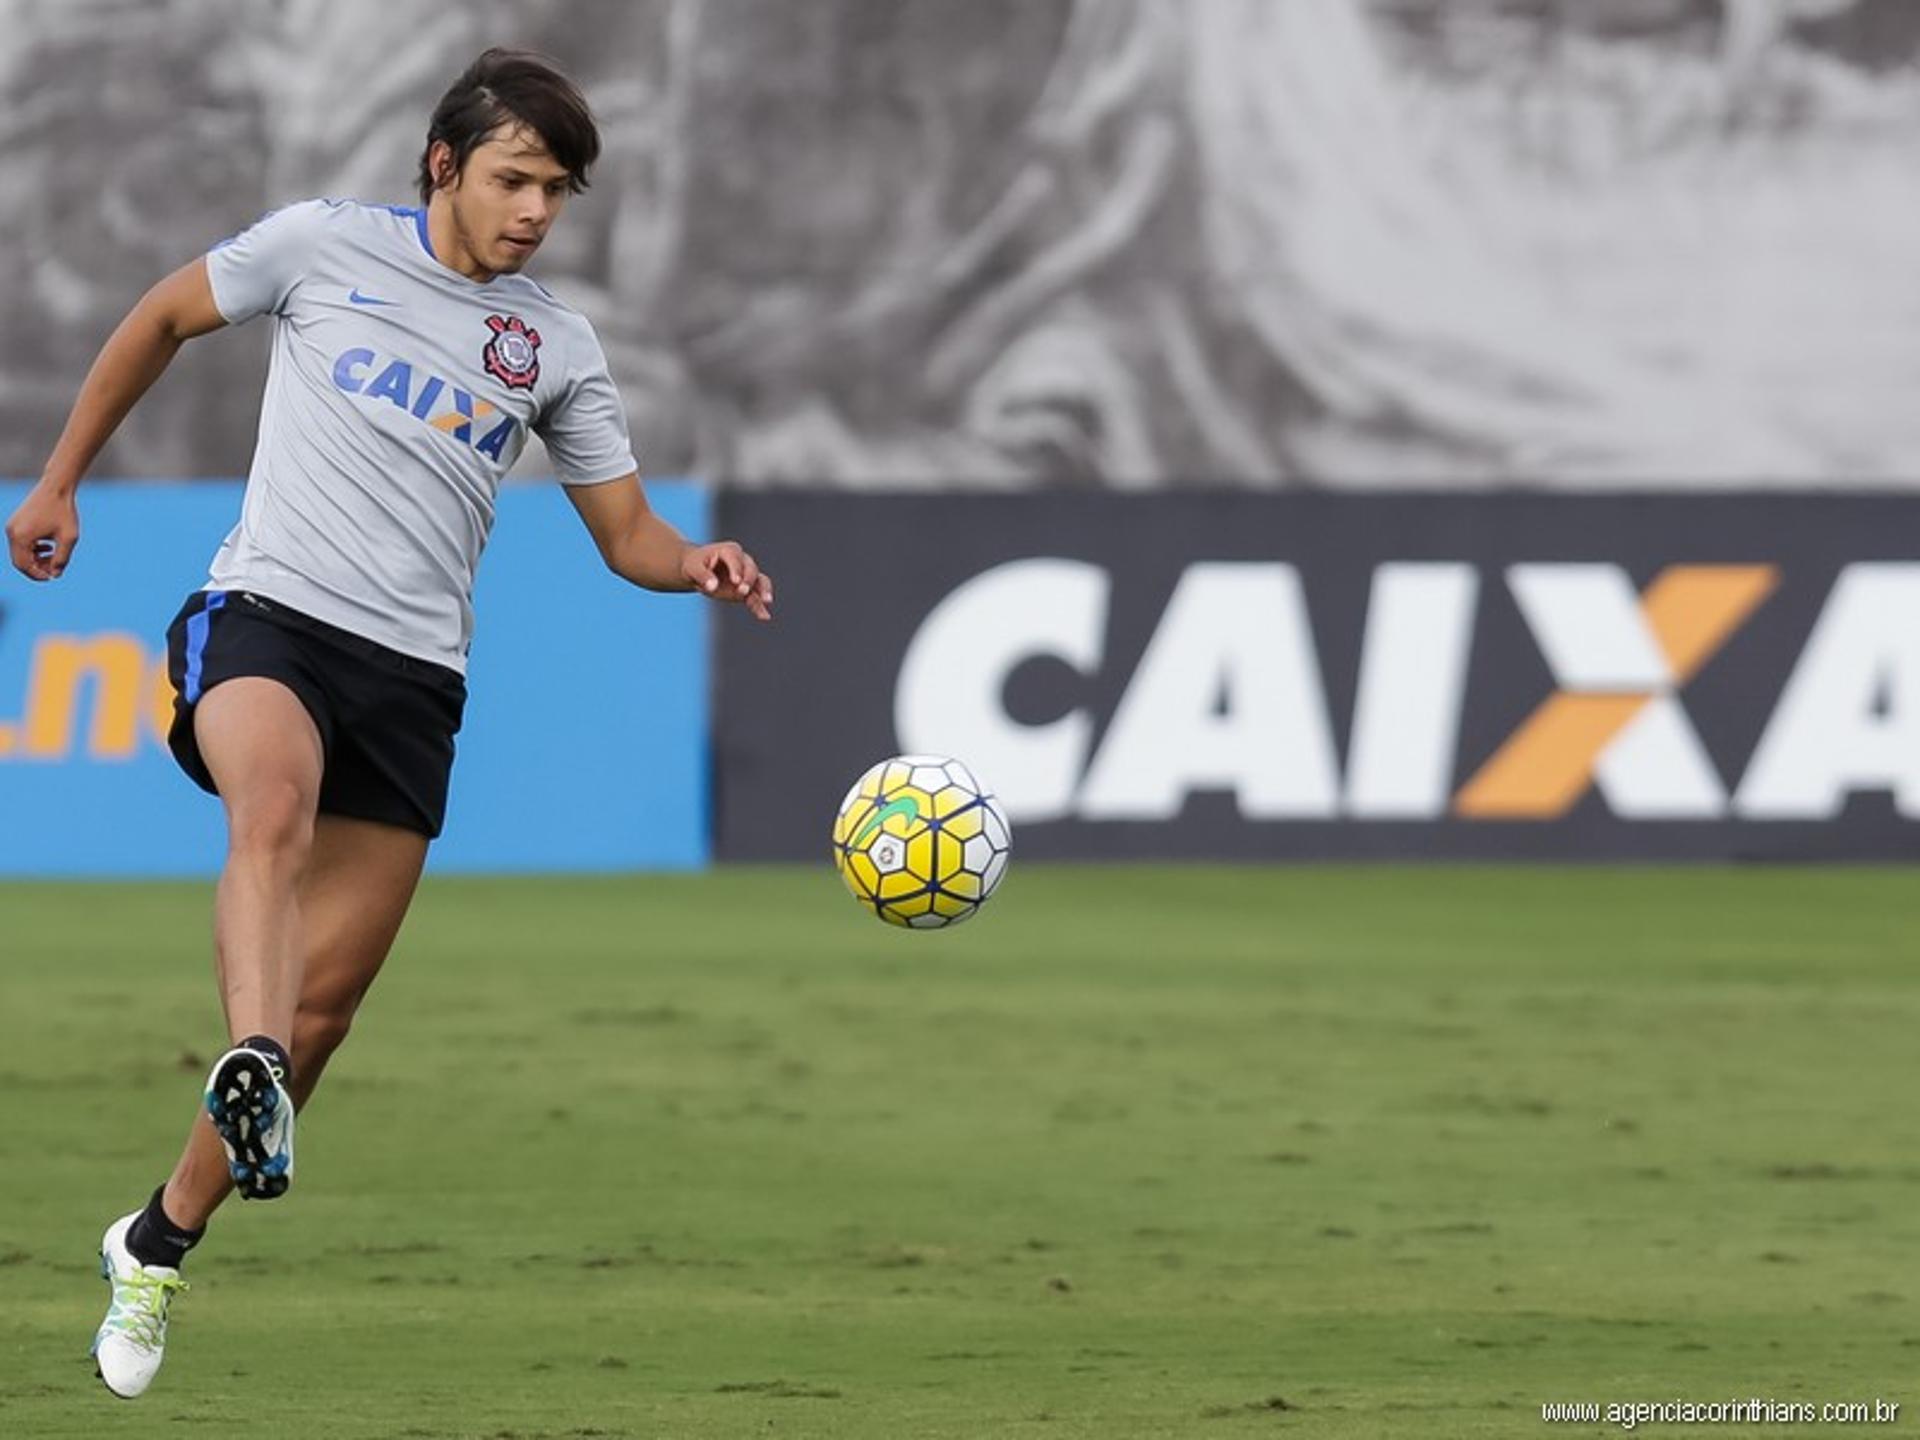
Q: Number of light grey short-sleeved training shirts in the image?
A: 1